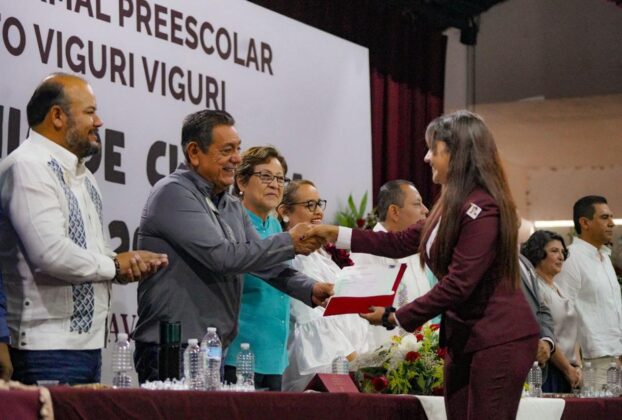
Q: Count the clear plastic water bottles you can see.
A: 8